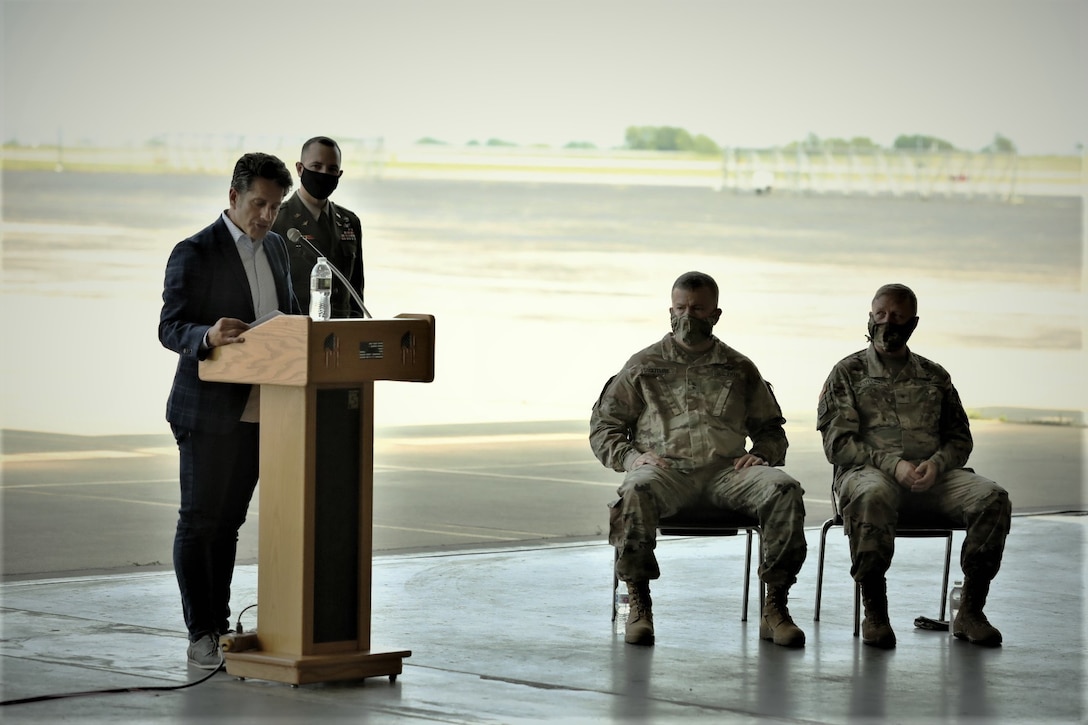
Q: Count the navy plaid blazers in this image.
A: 1